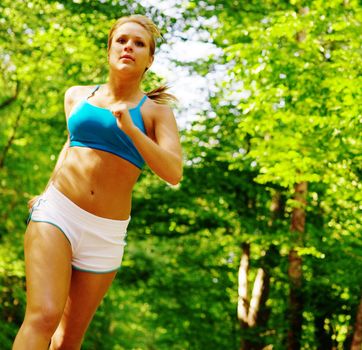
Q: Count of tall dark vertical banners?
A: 0